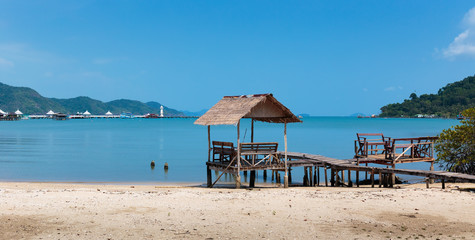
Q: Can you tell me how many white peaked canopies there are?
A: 5